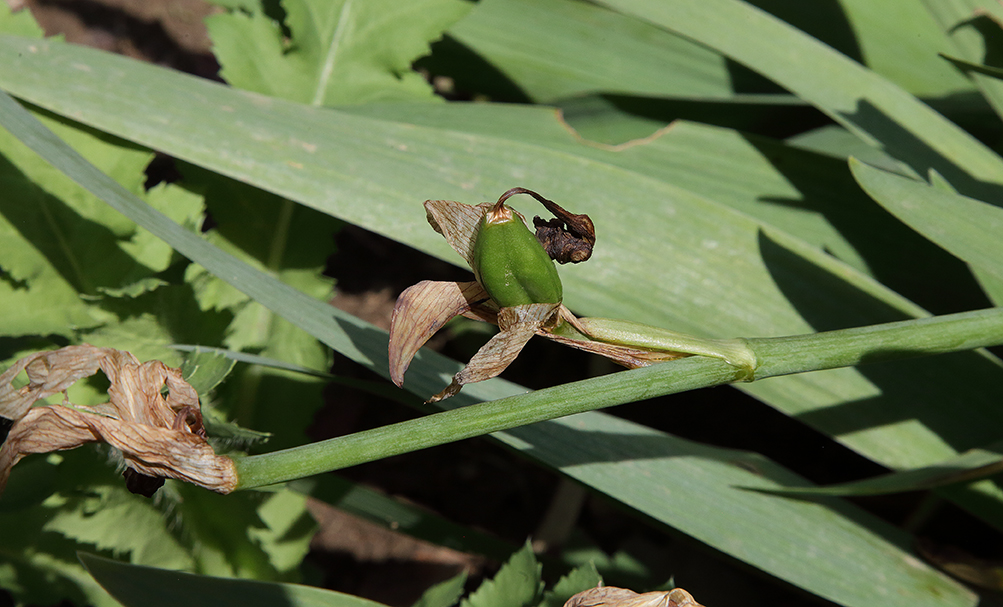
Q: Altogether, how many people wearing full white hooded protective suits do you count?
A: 0